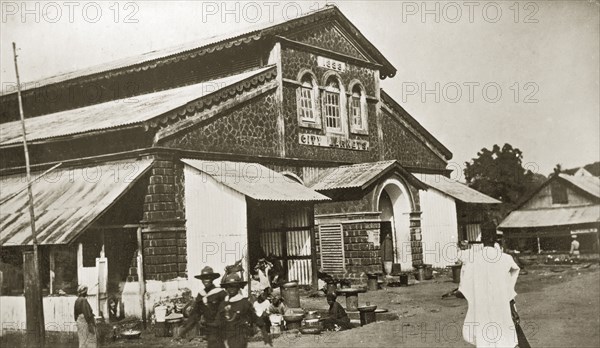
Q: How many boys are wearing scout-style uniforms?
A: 2